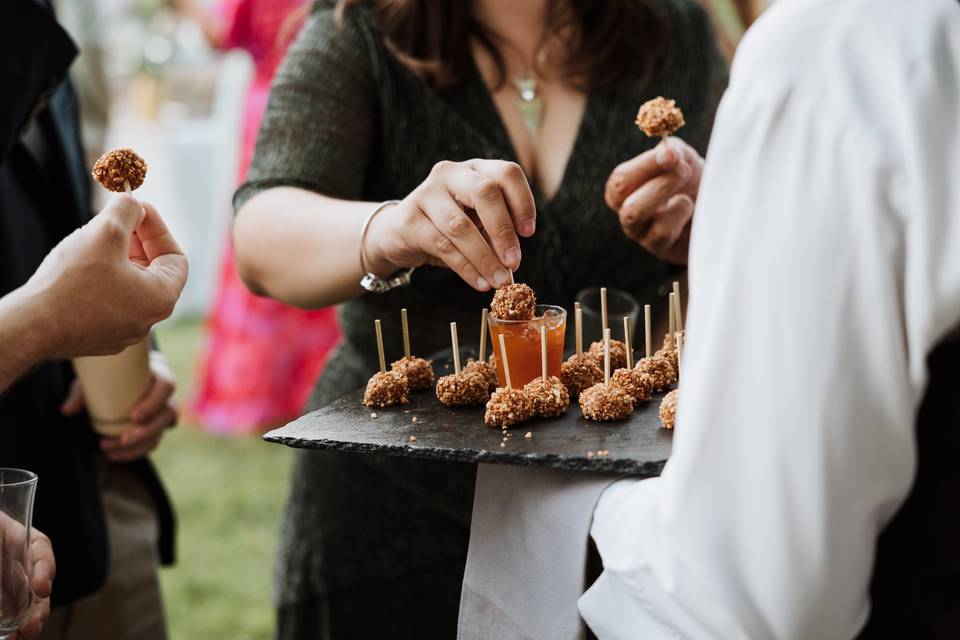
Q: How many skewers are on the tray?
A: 15